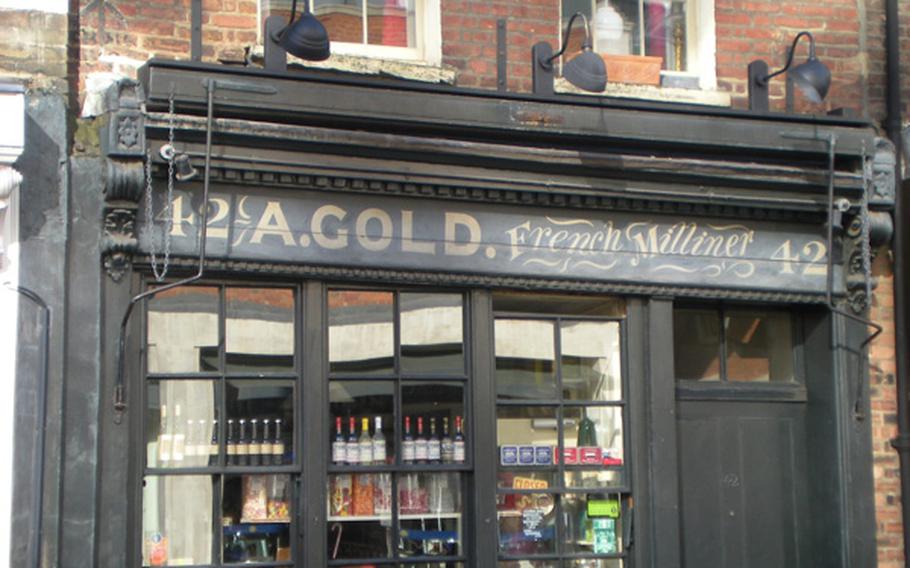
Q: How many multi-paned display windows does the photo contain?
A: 3